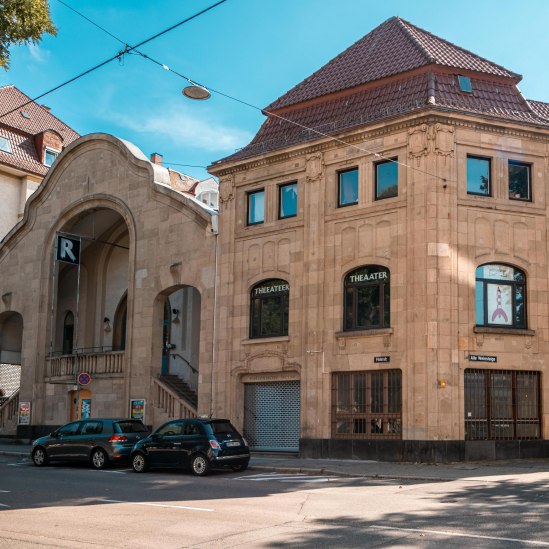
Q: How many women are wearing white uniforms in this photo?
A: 0